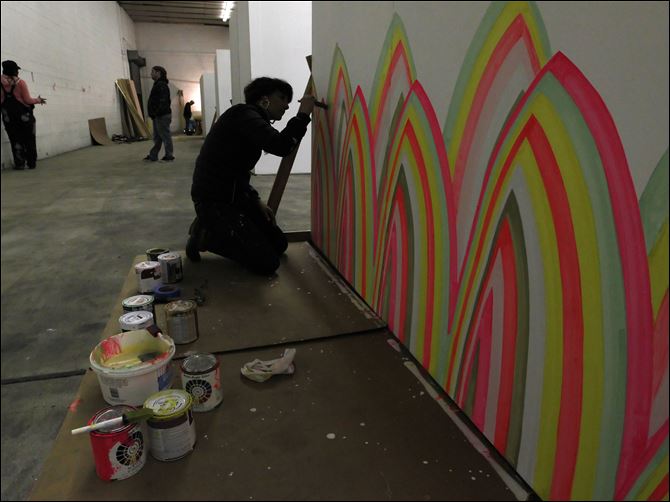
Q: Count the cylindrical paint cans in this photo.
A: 9